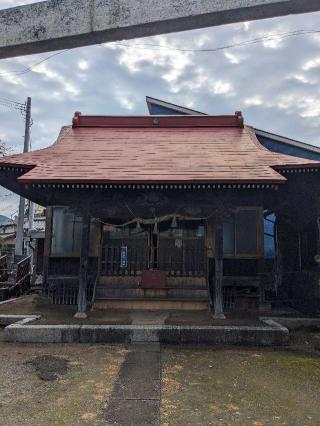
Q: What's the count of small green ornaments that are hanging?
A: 3